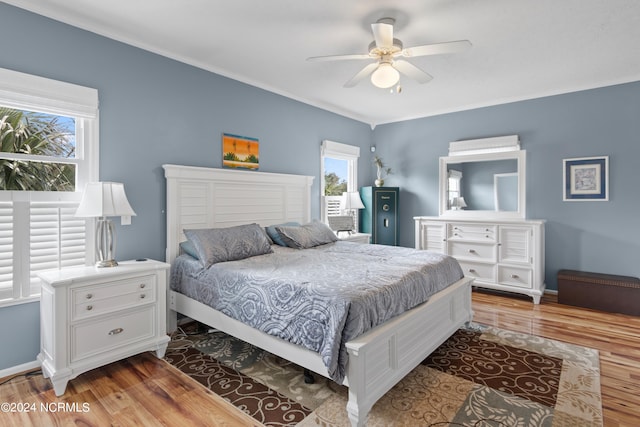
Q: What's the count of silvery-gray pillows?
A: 2